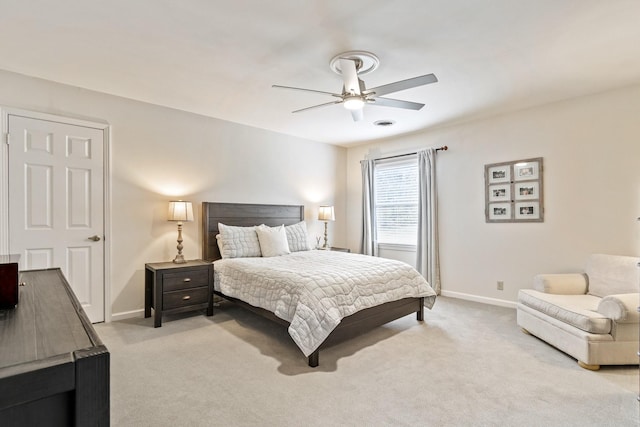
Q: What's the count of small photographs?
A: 6